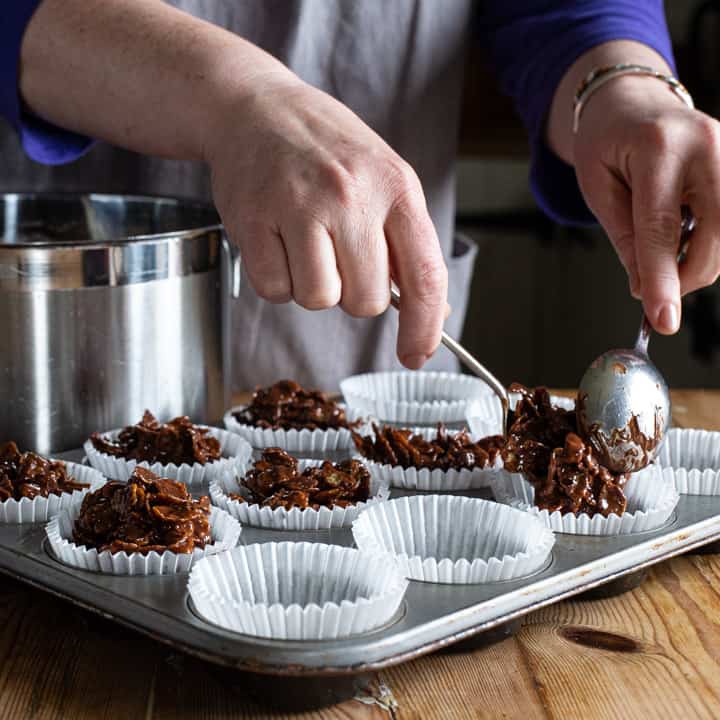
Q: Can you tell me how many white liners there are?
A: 12